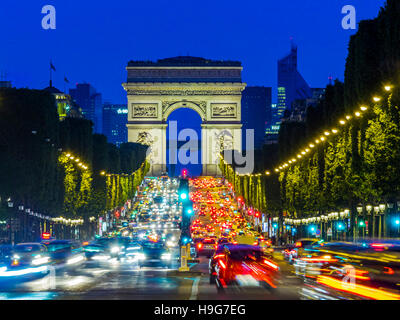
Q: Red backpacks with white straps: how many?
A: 0